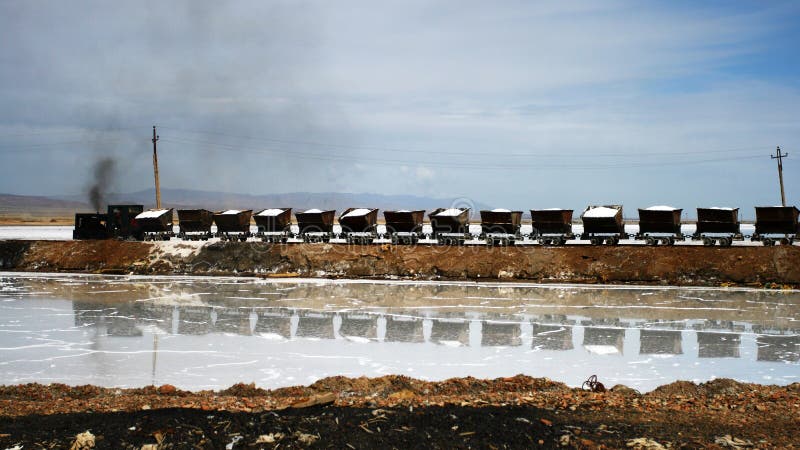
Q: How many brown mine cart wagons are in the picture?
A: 14